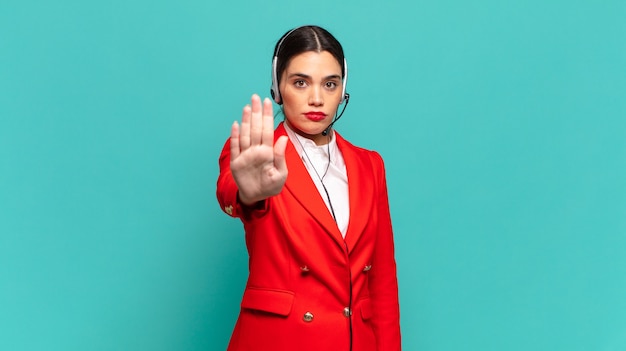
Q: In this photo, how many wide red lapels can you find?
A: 2